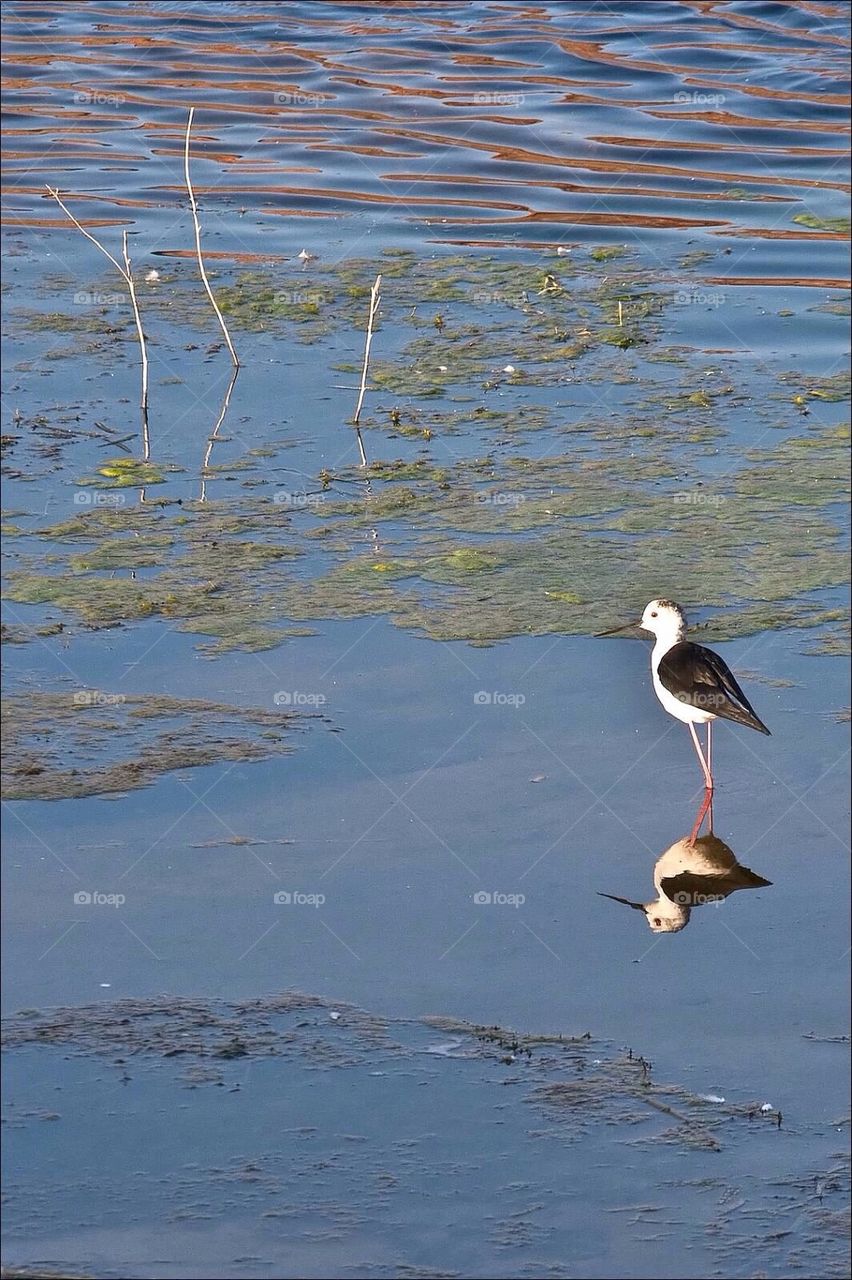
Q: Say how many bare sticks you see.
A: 3